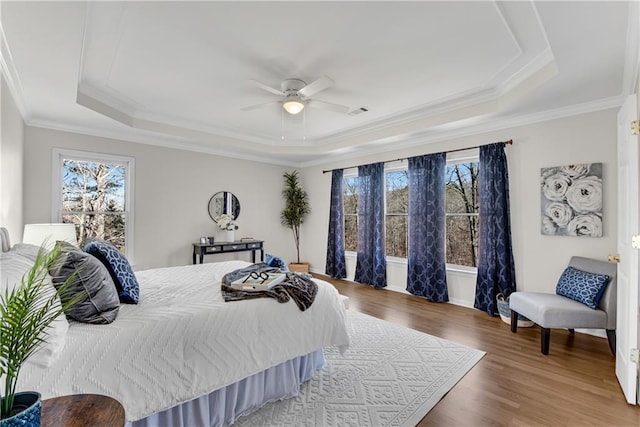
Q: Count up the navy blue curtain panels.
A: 4